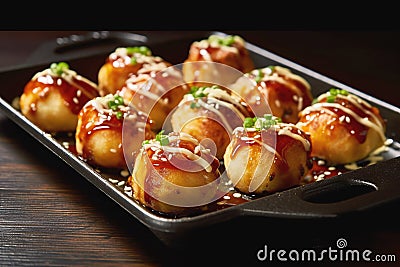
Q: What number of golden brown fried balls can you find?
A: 10